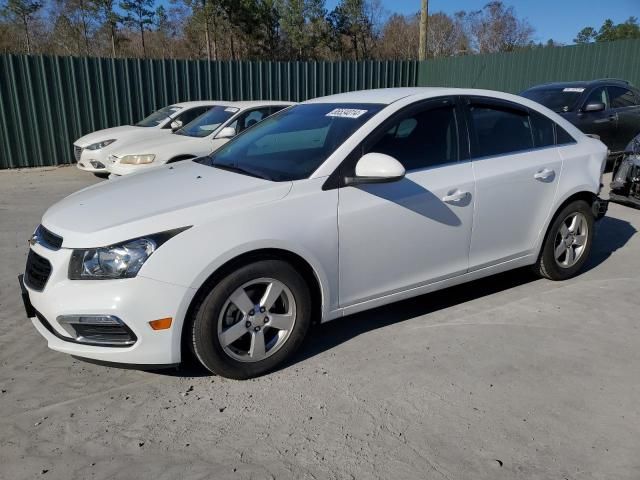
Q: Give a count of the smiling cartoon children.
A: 0